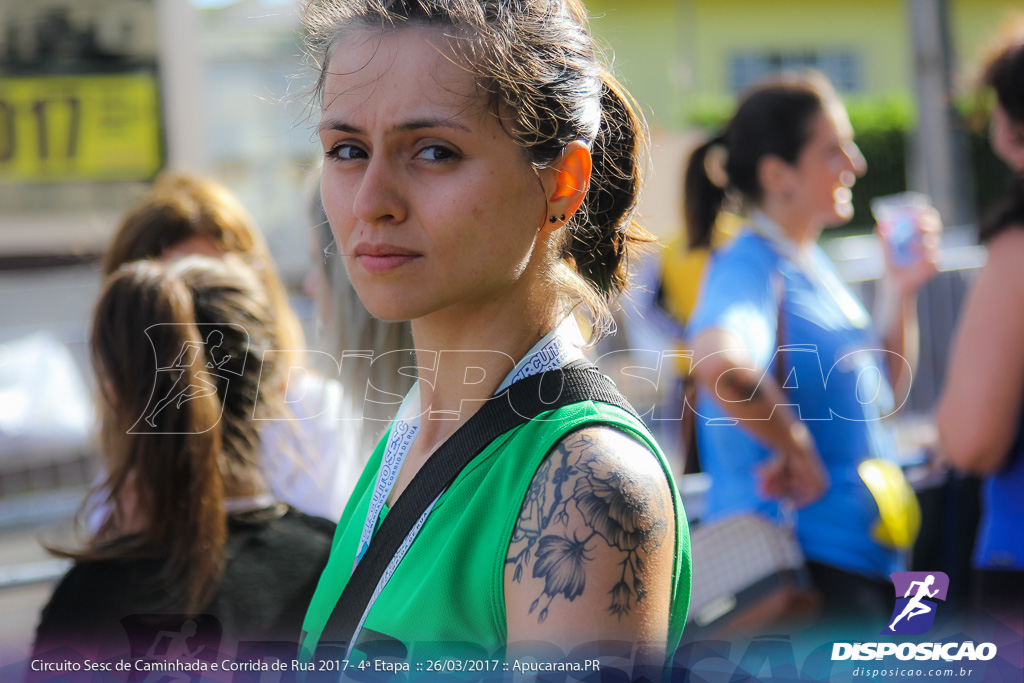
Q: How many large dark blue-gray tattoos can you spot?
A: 1